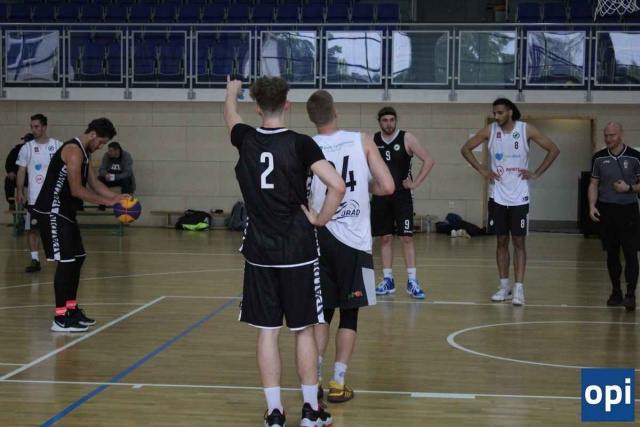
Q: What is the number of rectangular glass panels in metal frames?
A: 10